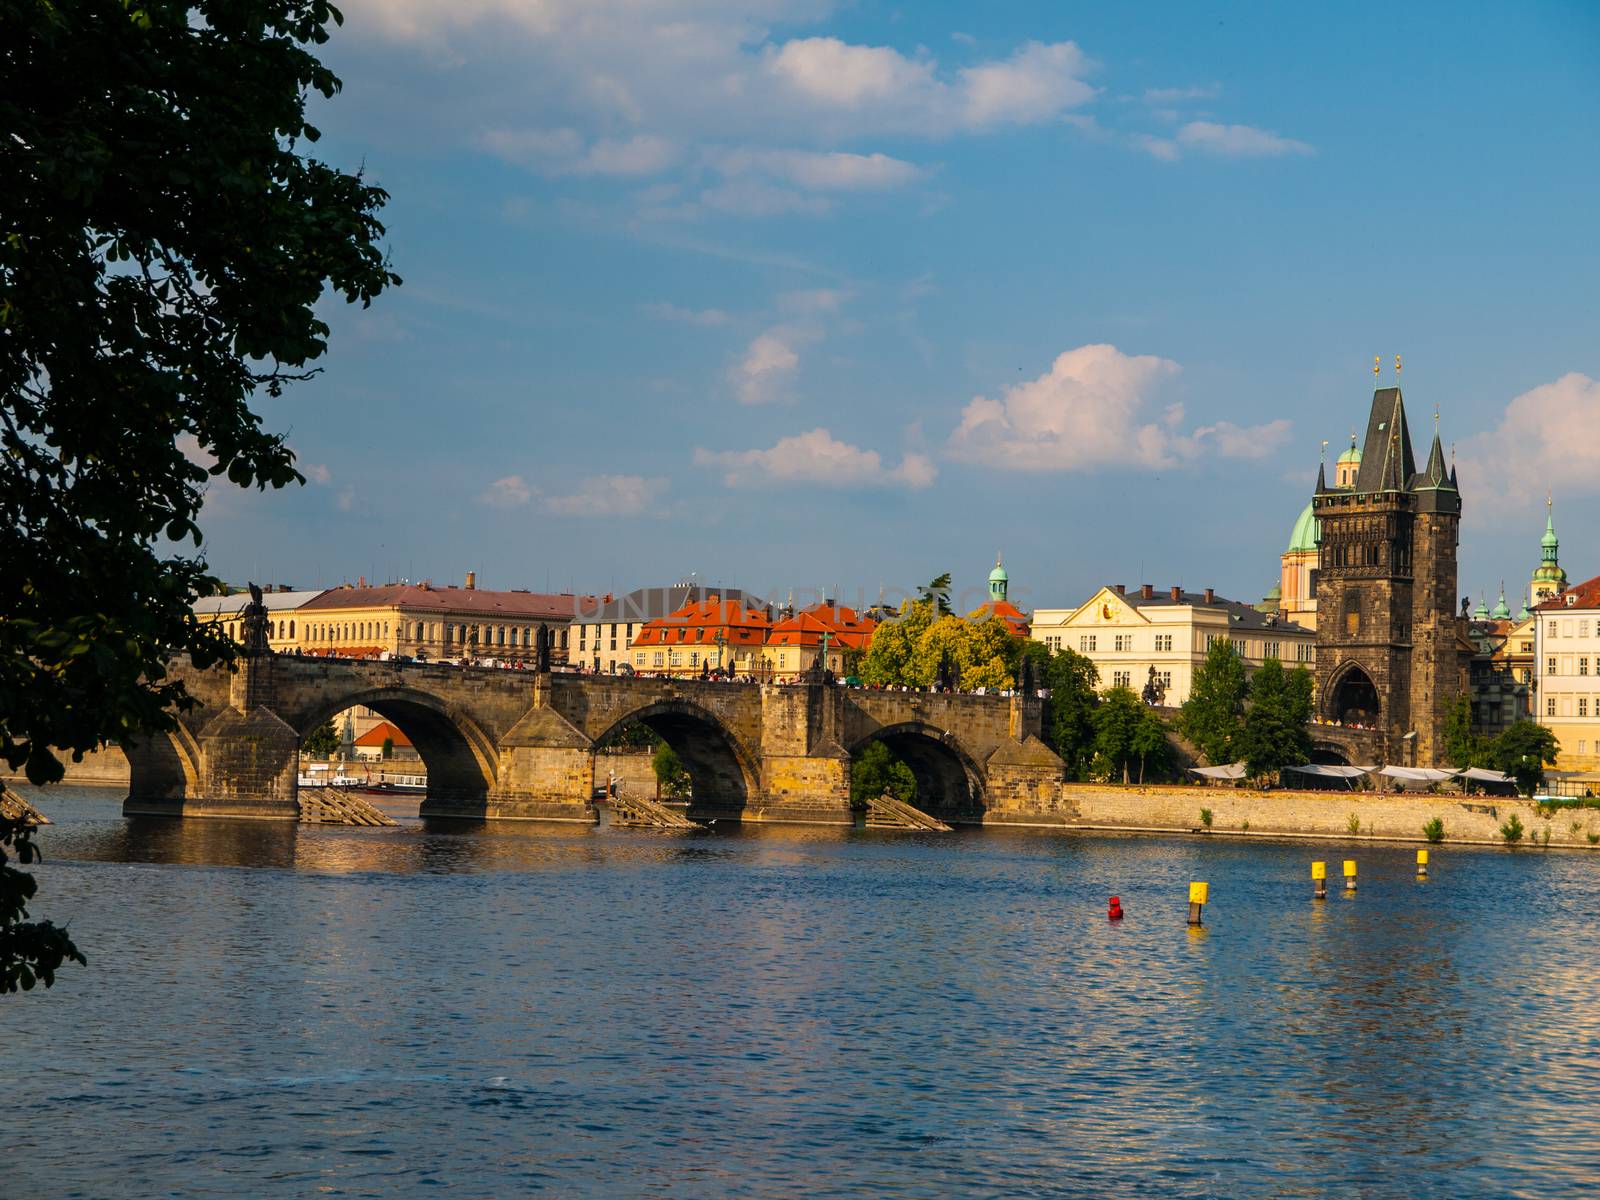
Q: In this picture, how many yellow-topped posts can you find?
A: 4